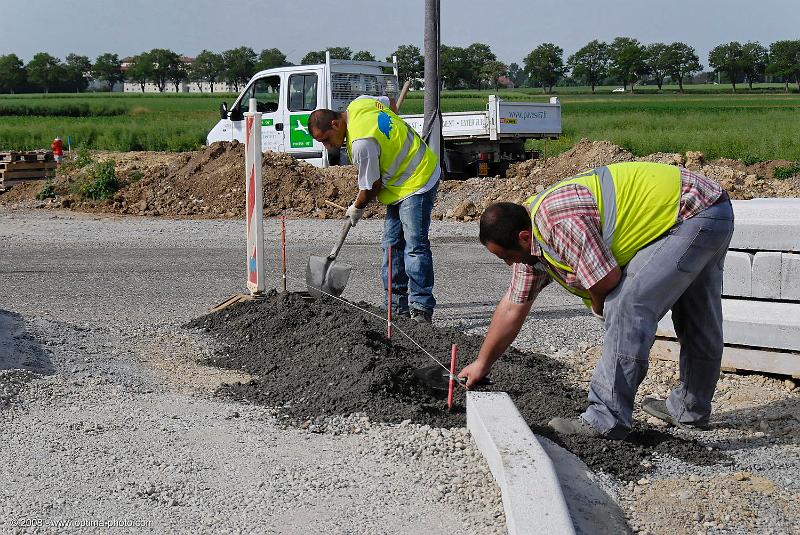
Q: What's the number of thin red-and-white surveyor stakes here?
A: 3